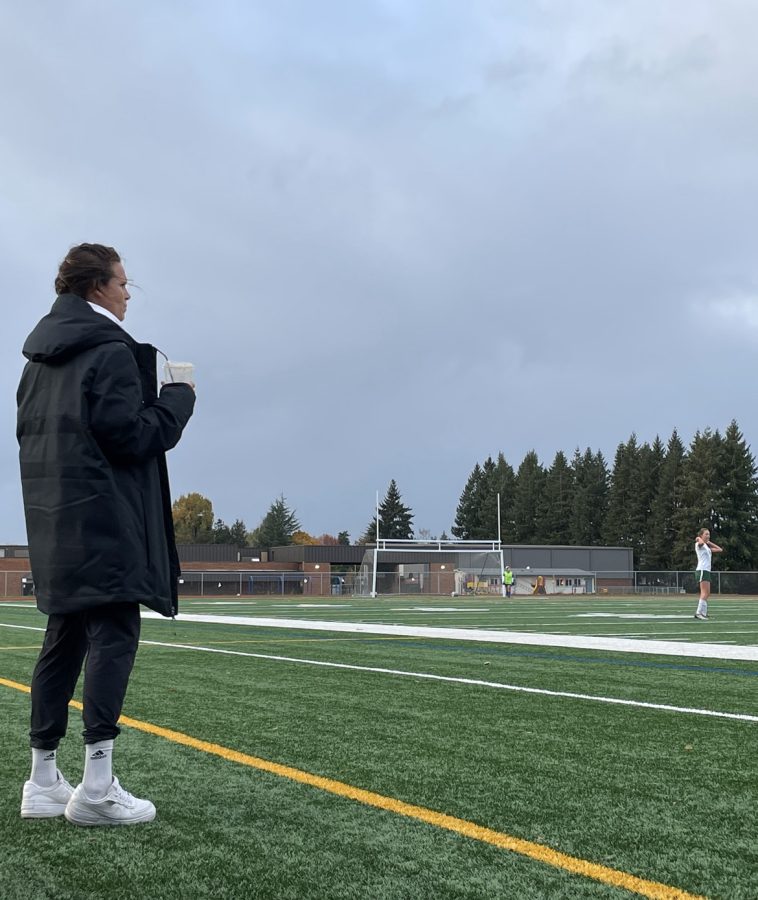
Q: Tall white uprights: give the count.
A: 2